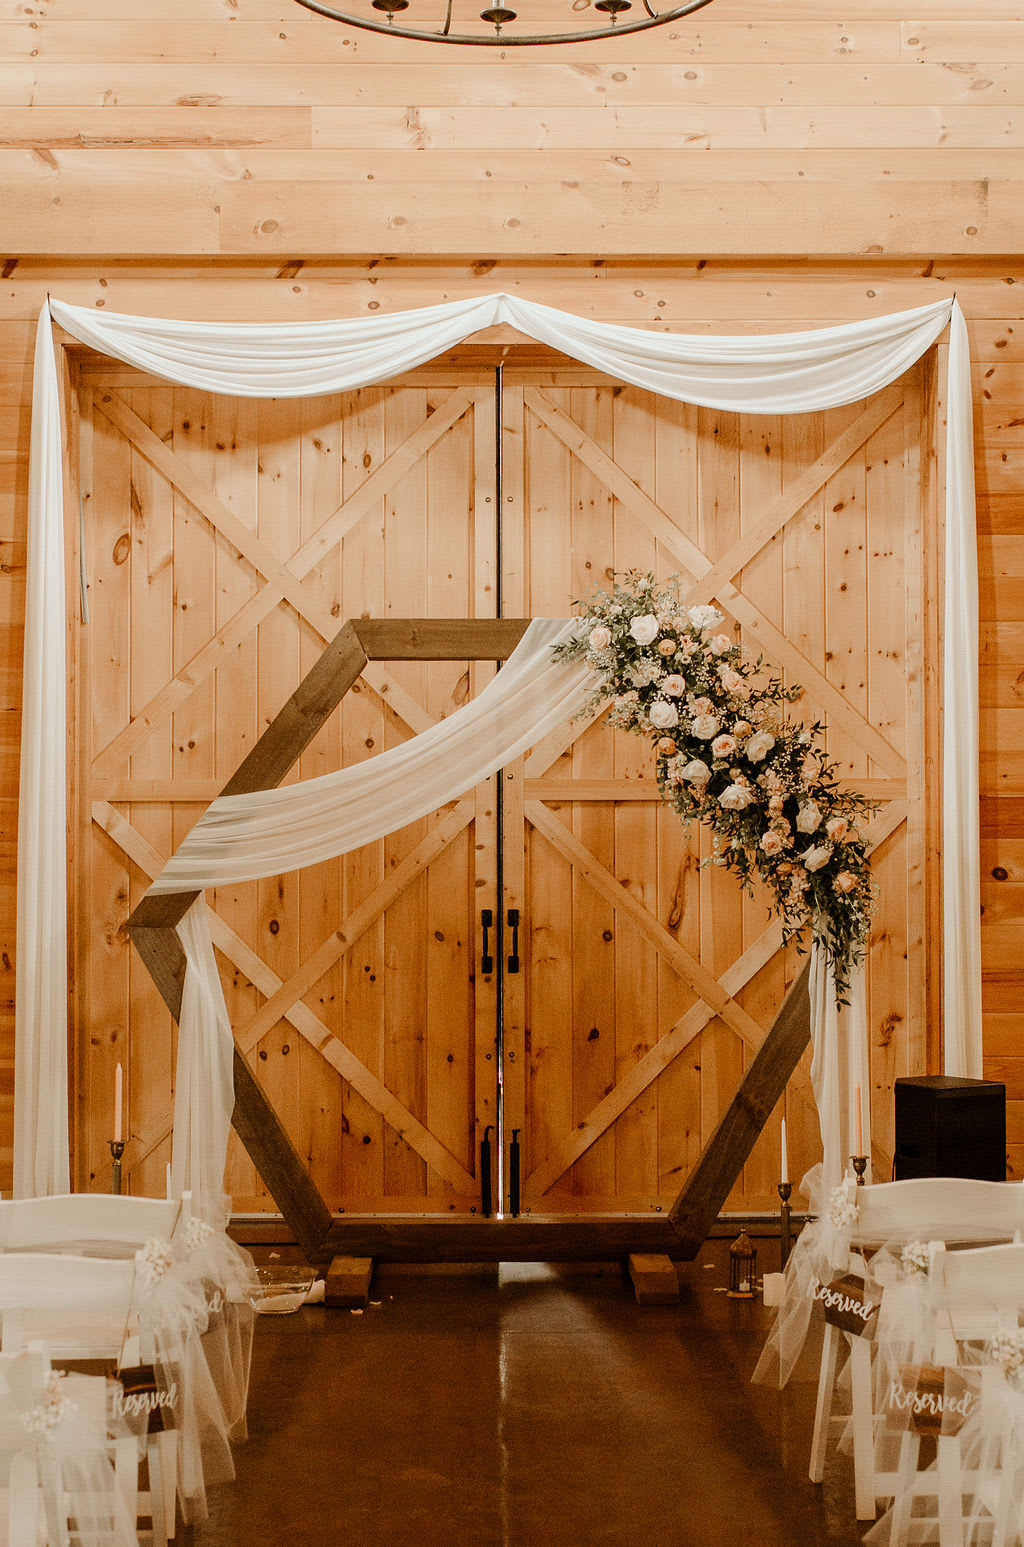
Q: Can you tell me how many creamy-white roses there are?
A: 9